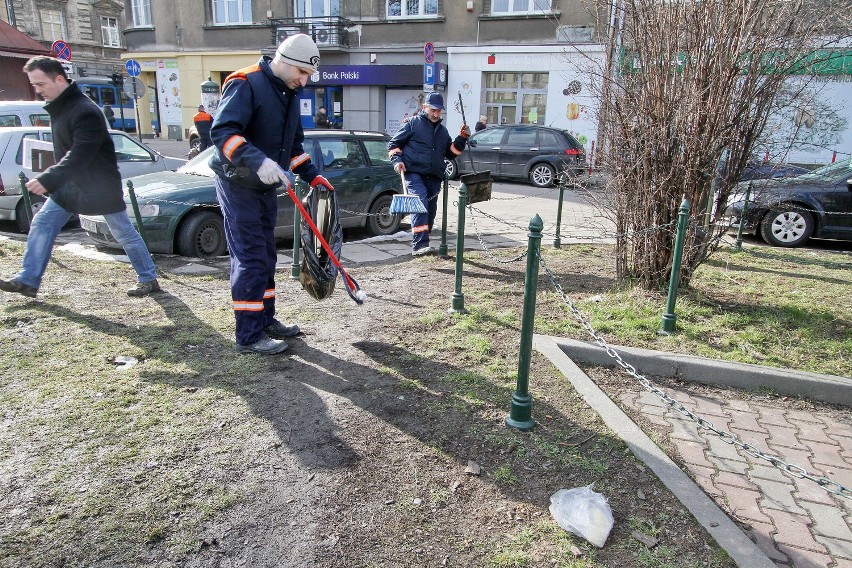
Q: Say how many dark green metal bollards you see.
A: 9